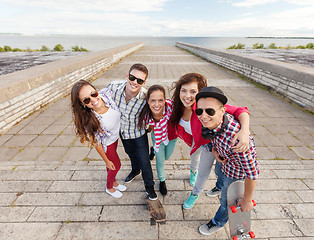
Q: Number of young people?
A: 5